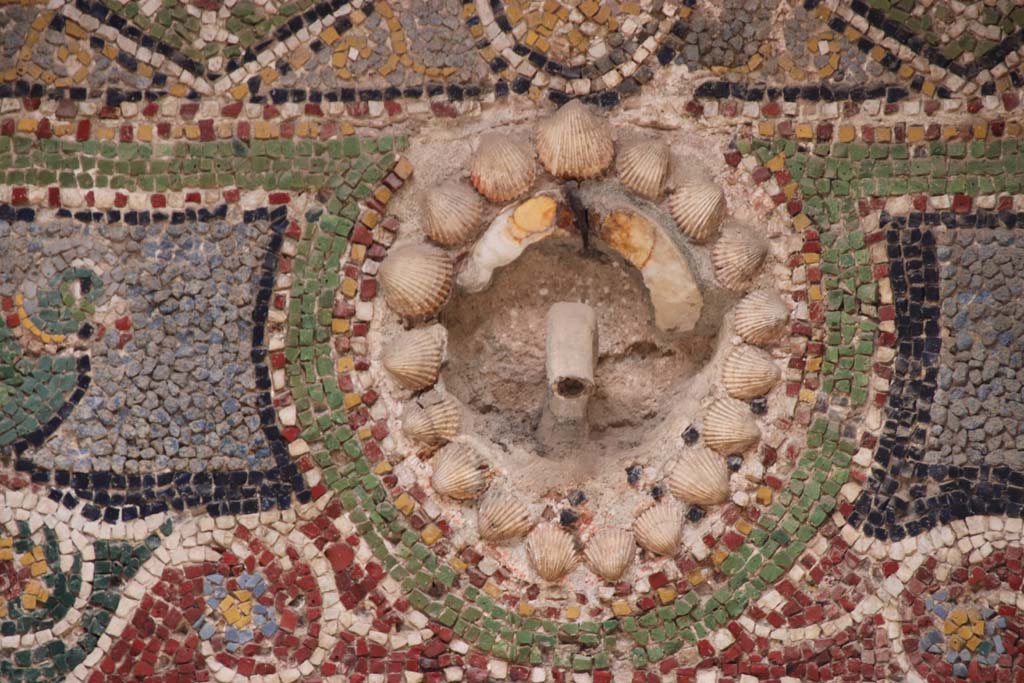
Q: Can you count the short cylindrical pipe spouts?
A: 1